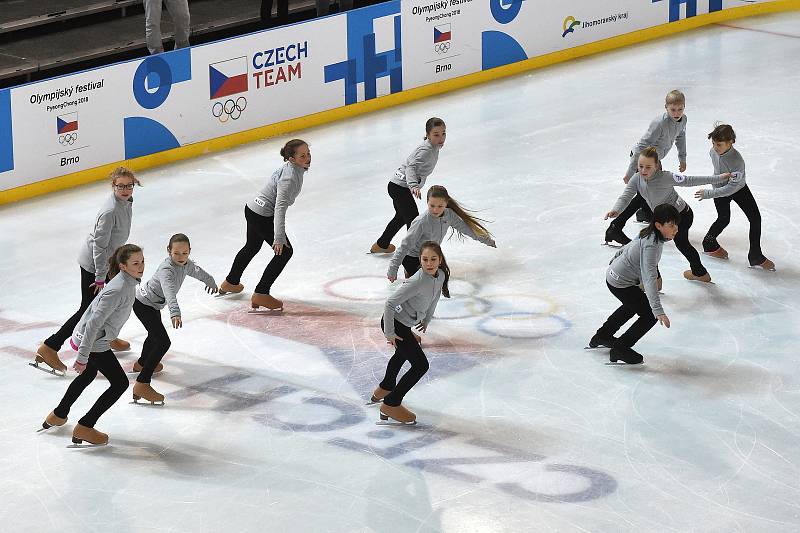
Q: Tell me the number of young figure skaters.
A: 11